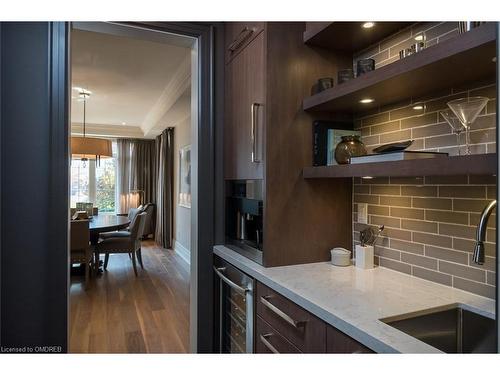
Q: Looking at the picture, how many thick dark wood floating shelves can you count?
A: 3